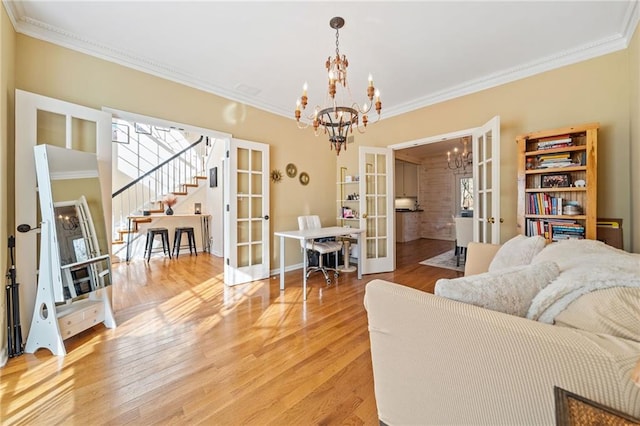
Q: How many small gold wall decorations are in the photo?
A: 3